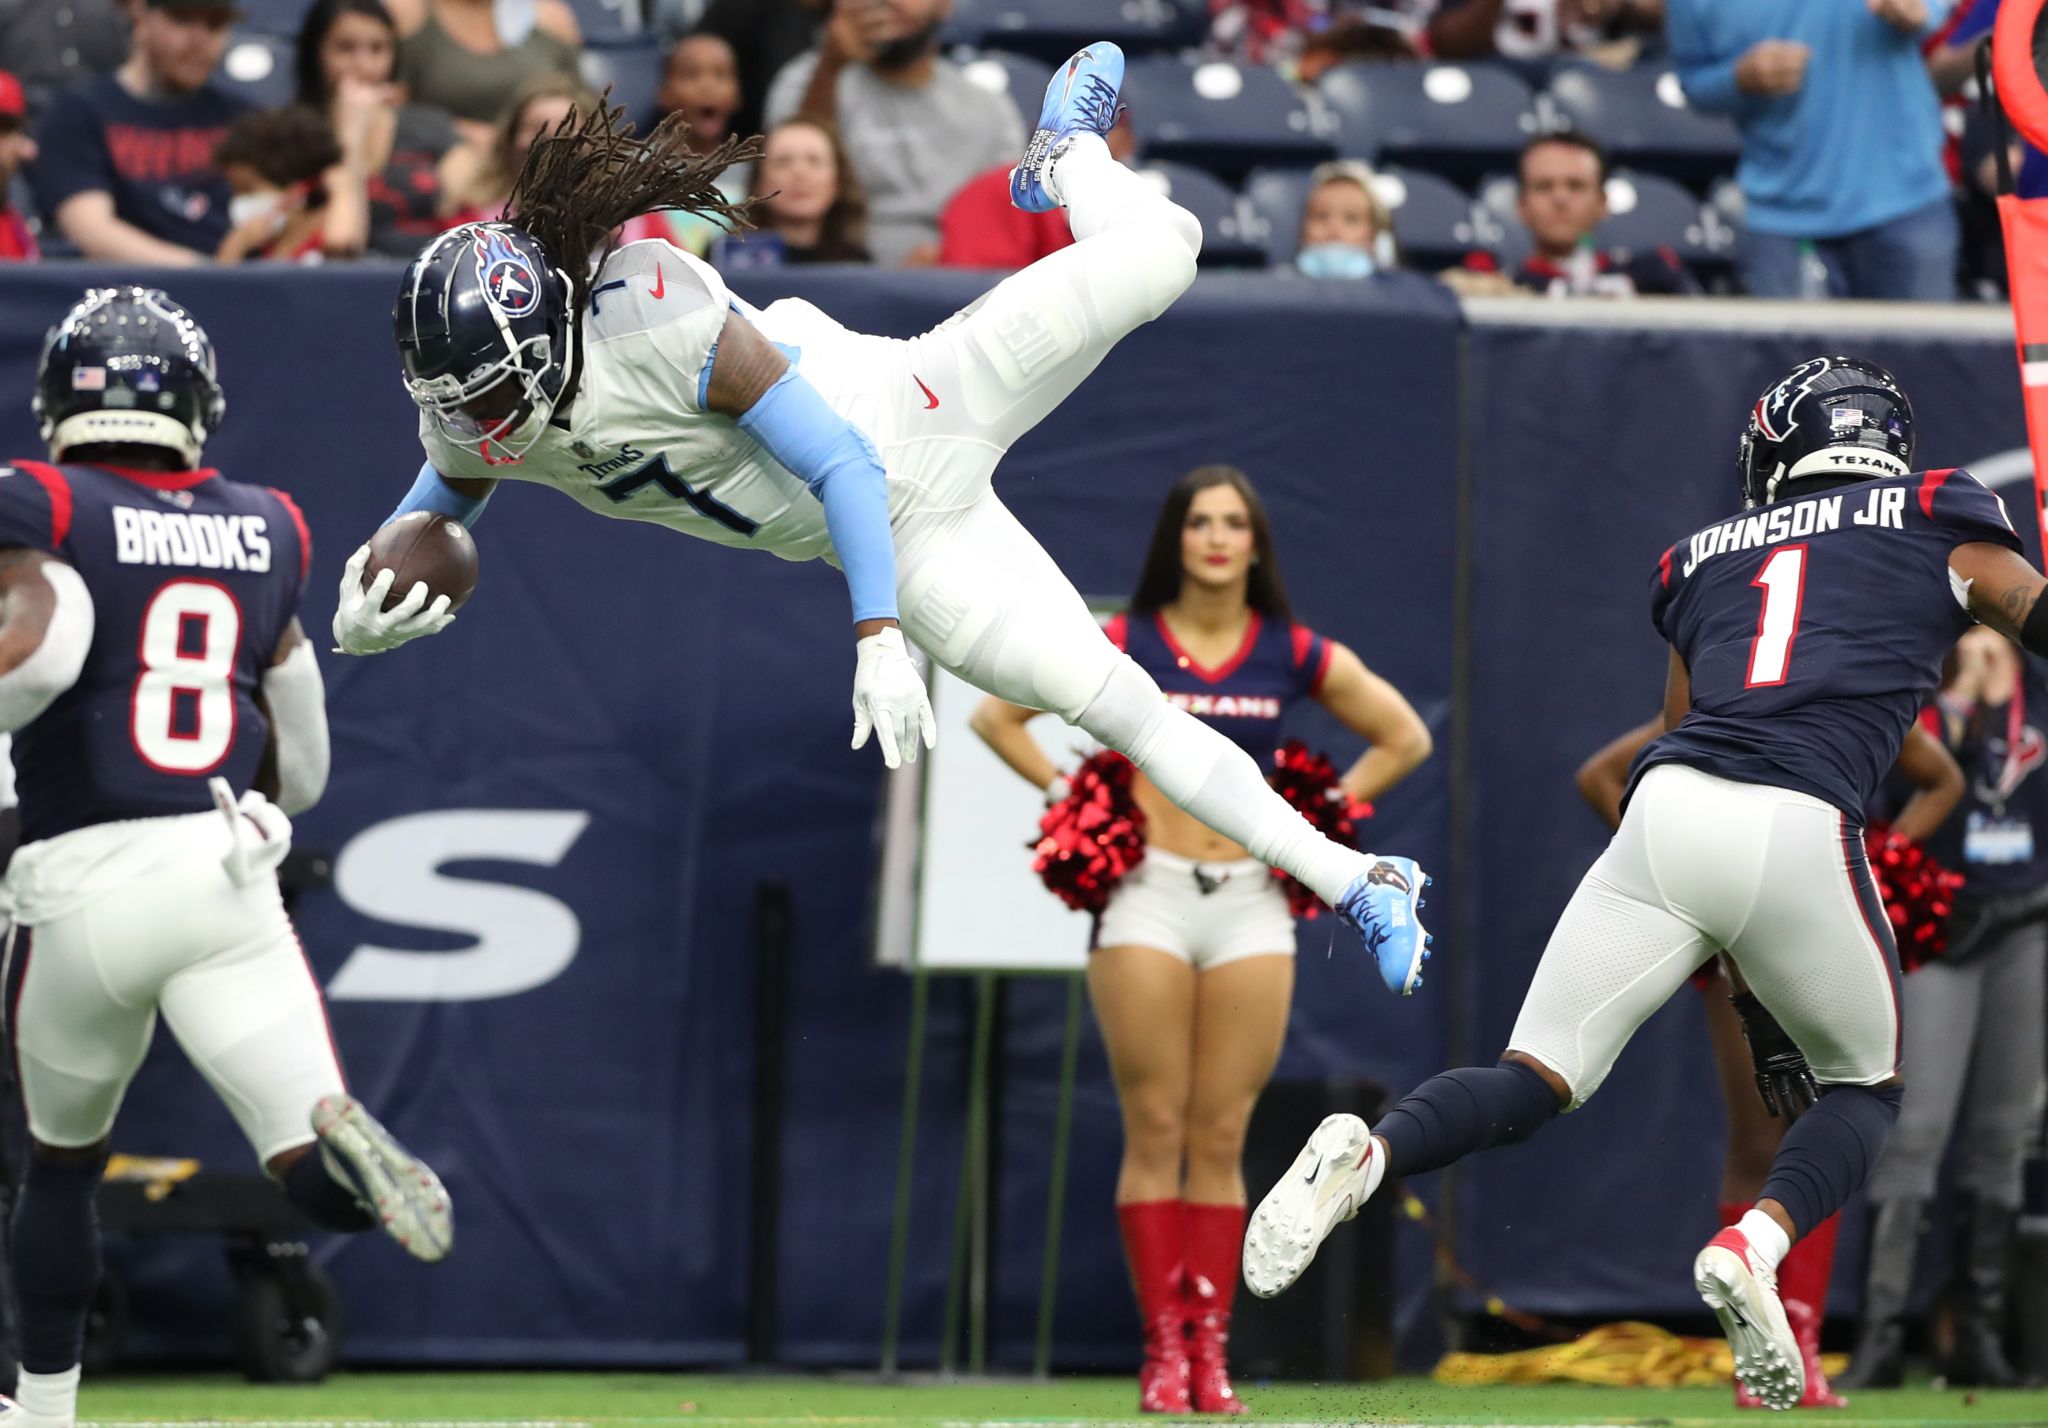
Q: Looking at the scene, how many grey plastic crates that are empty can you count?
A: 0